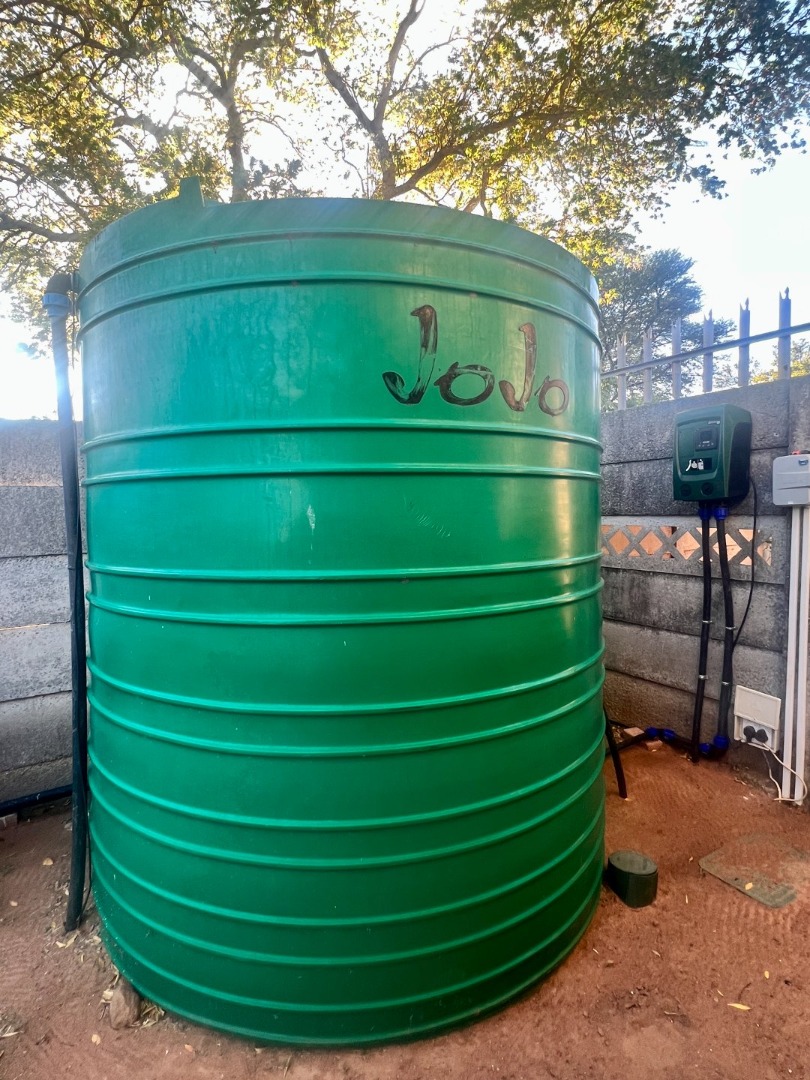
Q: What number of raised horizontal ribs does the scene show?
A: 14